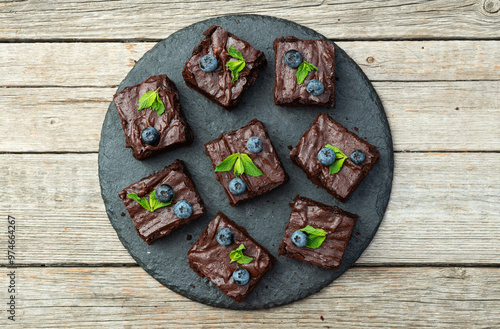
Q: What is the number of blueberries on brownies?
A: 13